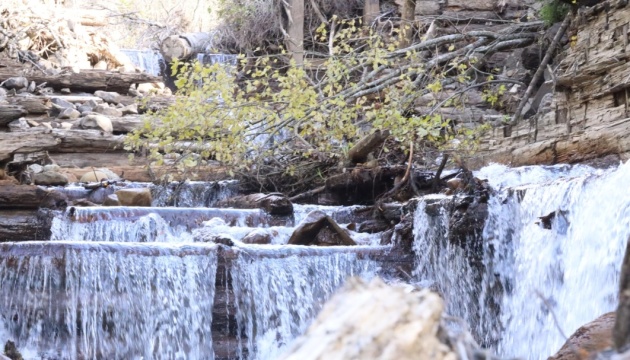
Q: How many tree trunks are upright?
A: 3